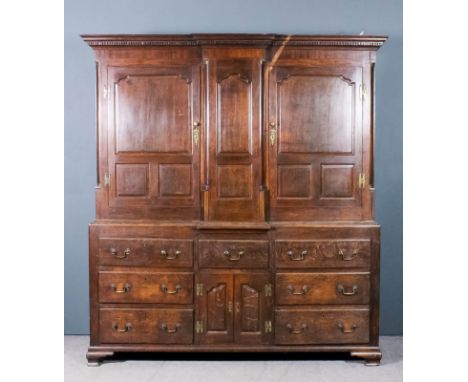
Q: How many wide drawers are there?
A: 6